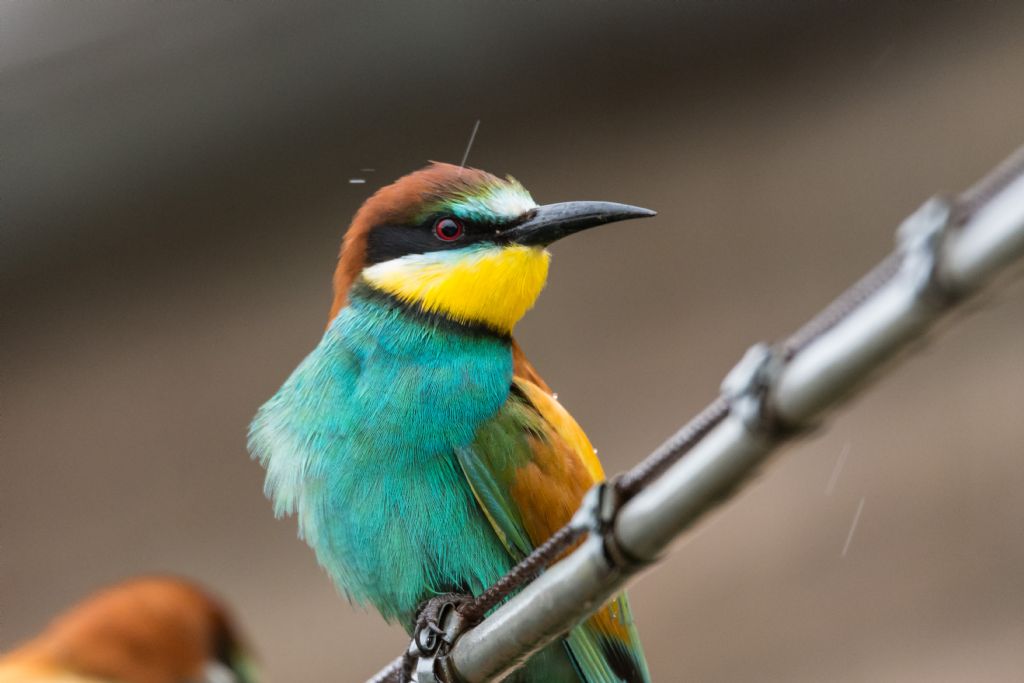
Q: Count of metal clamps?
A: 4